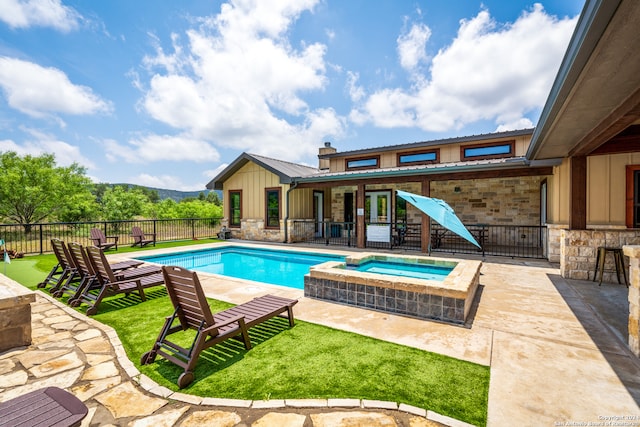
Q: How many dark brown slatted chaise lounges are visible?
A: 4